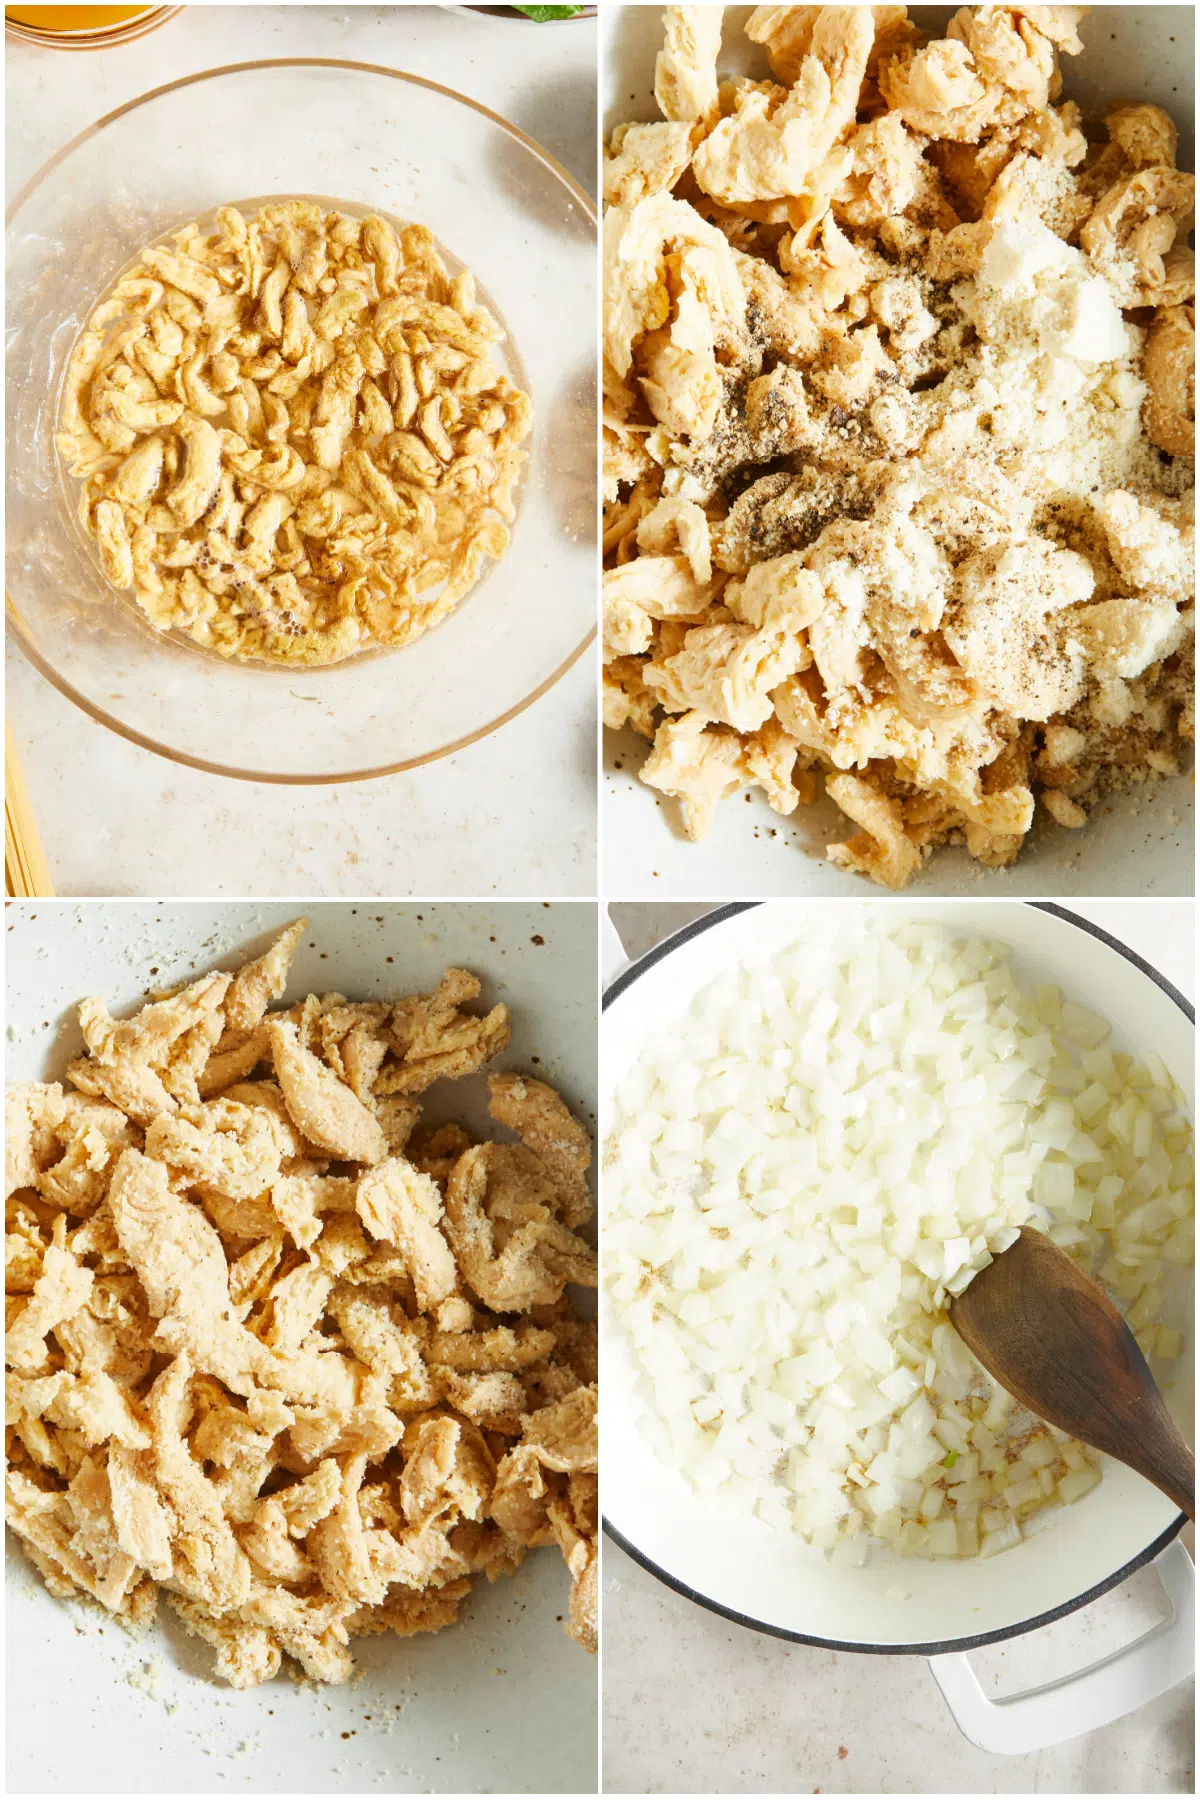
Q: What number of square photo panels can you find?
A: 4